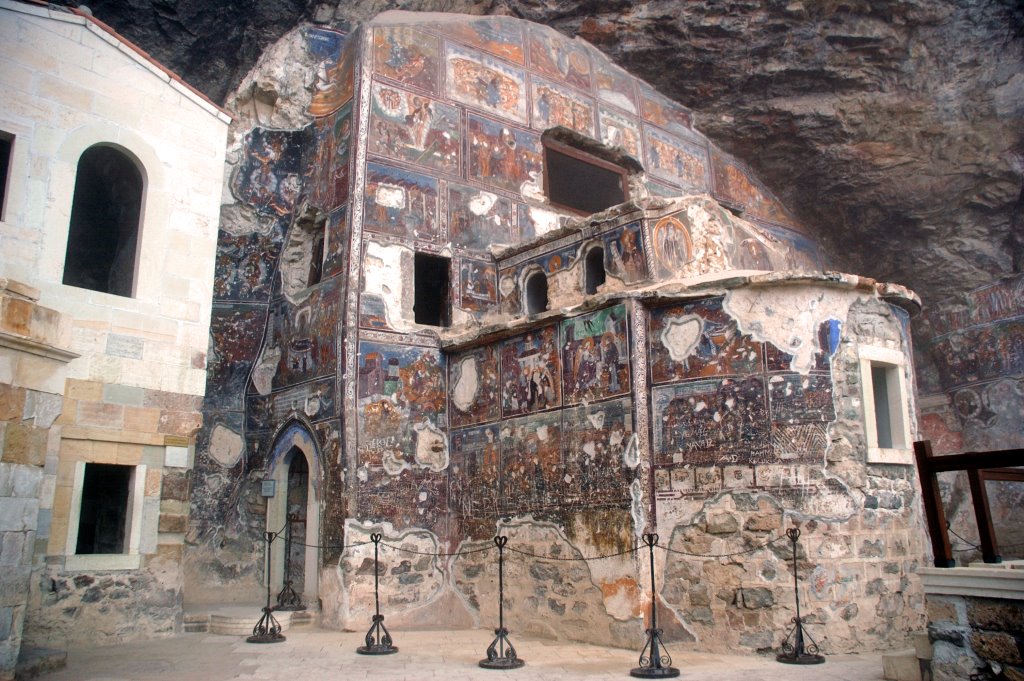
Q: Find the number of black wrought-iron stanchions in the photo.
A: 6